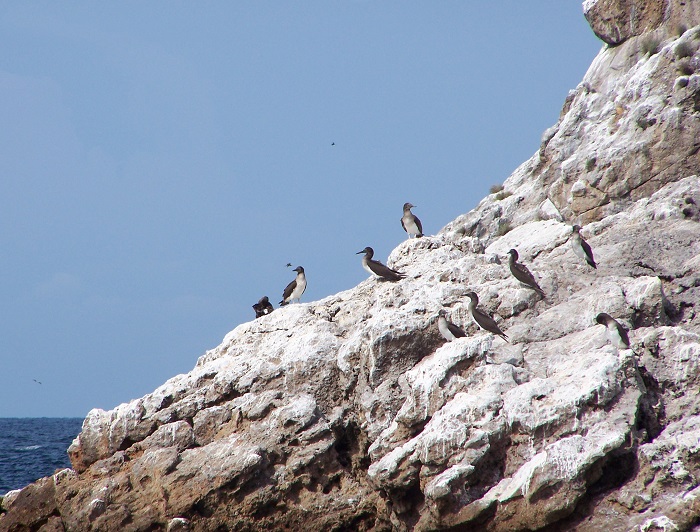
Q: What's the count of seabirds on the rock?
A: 9